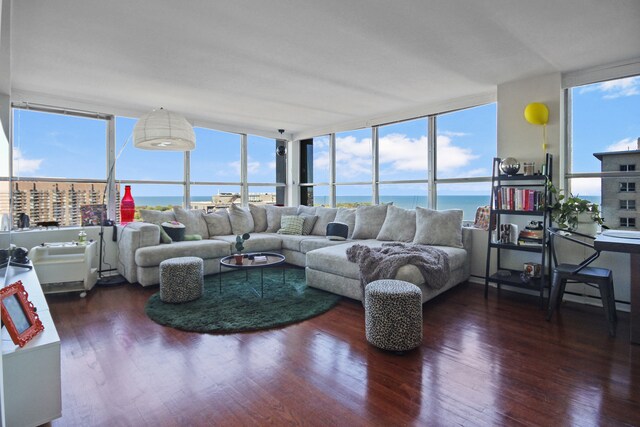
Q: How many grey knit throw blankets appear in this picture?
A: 1